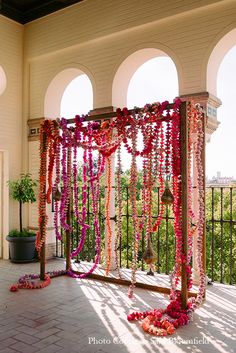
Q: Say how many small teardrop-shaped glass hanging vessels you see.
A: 3